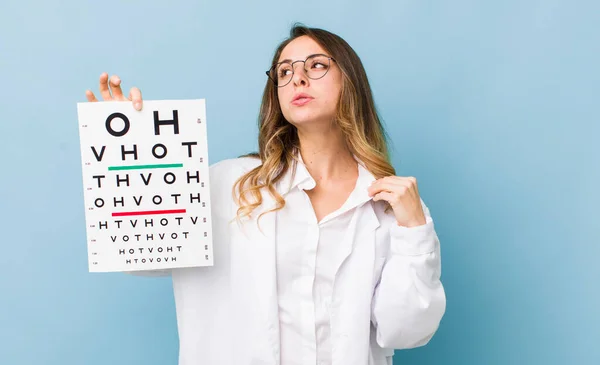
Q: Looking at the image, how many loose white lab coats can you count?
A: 1